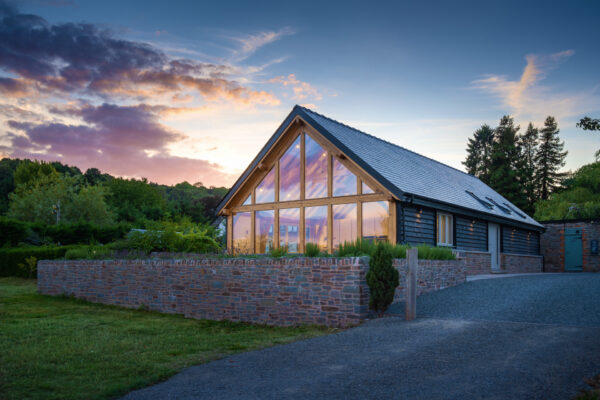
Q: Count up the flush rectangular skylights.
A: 3